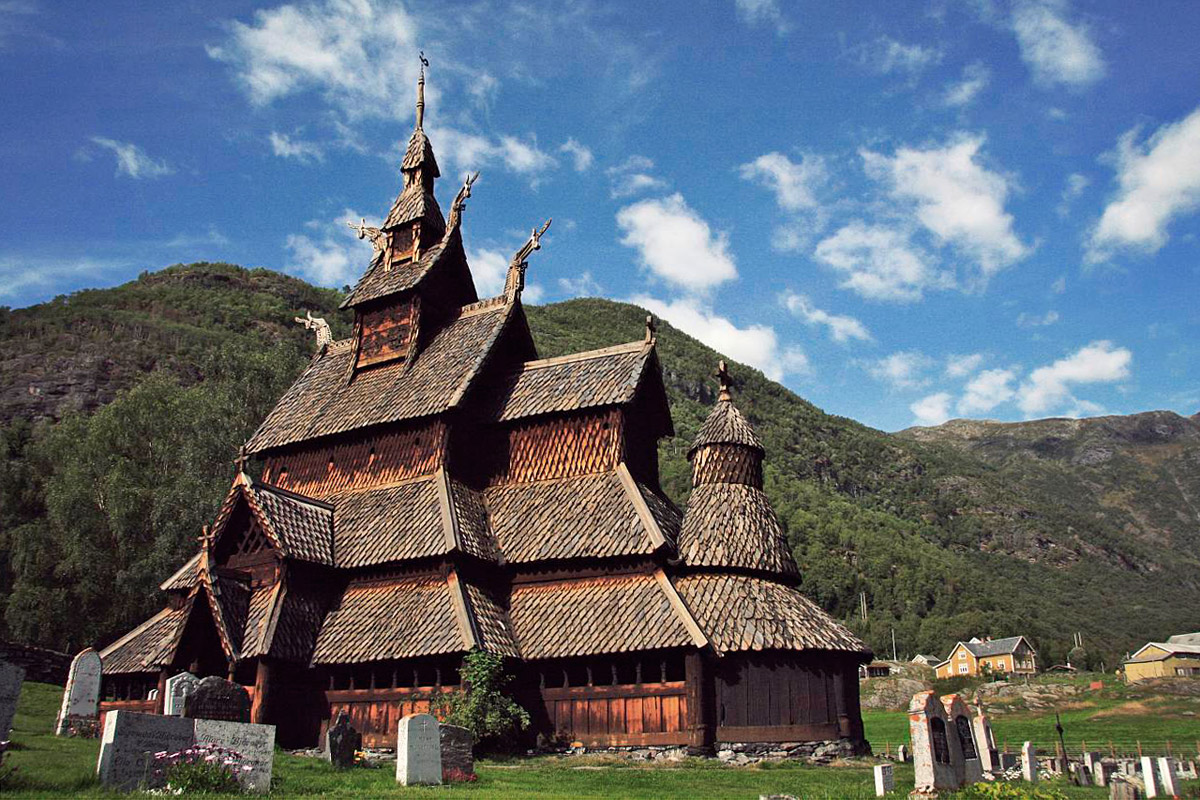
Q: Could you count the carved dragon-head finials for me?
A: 4